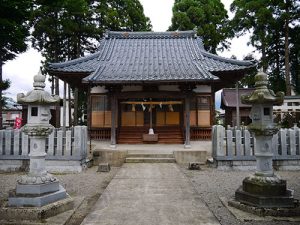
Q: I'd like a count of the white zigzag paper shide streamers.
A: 2